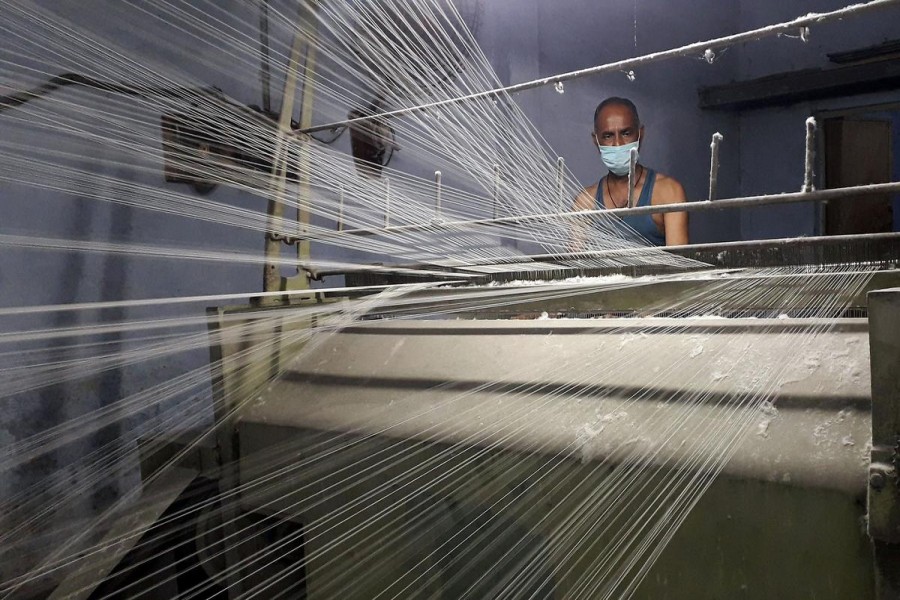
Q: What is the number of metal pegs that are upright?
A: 8